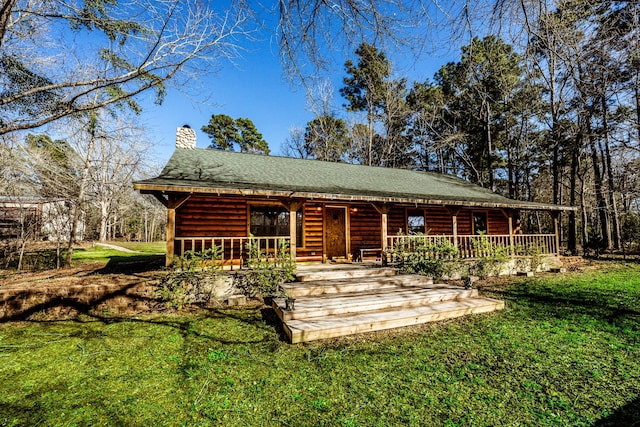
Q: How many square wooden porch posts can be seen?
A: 6